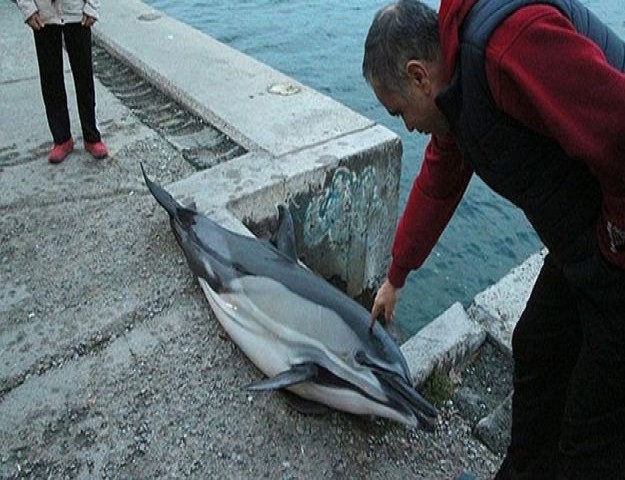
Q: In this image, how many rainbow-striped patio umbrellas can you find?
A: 0